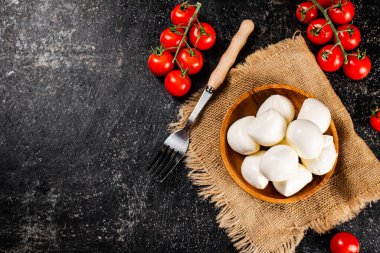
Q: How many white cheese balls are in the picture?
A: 9